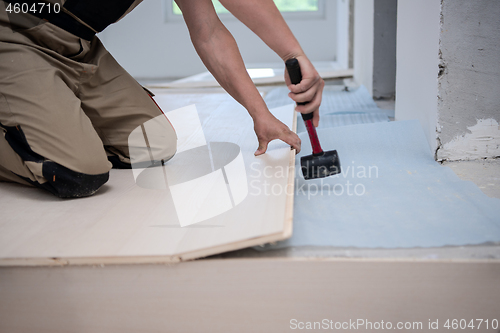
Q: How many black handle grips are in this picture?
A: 1